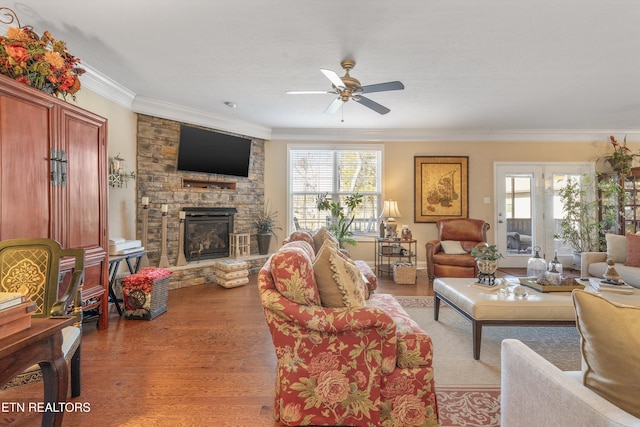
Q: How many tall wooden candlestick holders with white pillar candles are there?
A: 3